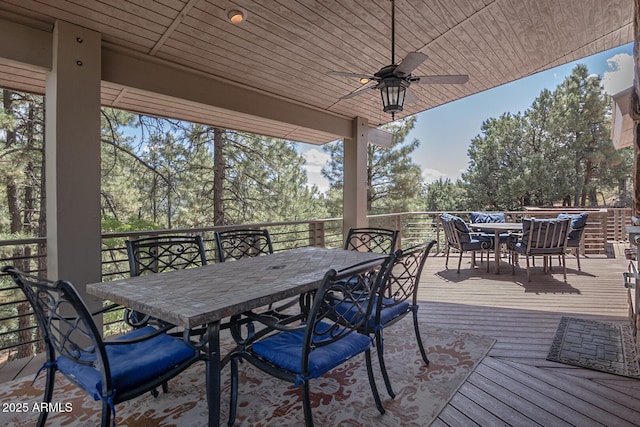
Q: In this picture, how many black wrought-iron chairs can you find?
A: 6